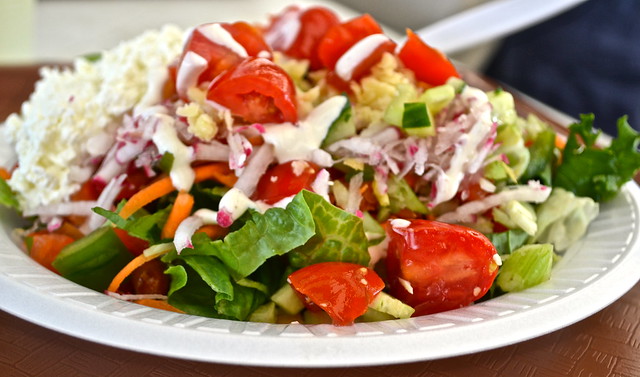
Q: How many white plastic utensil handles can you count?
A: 1